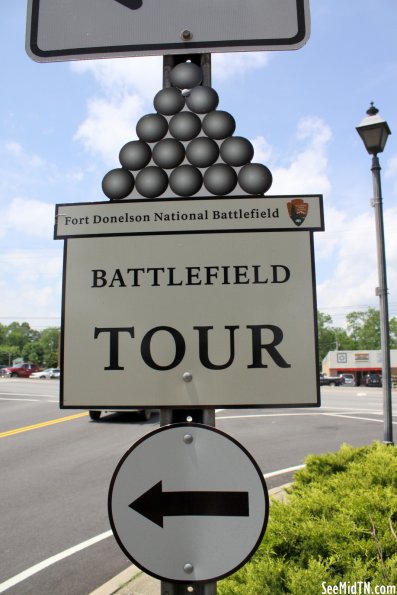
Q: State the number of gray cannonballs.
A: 15